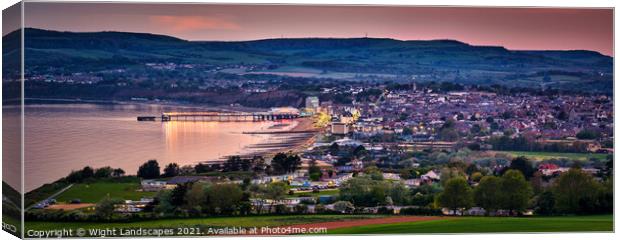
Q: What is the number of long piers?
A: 1